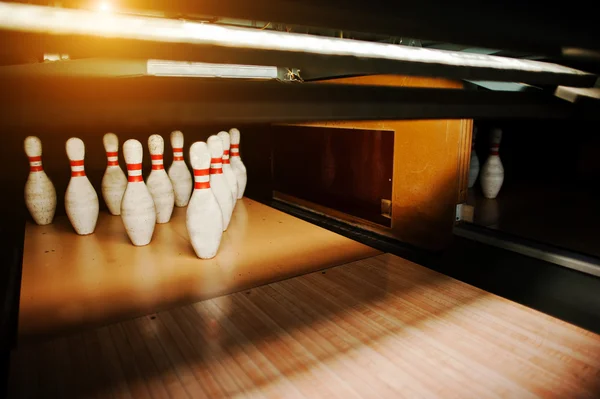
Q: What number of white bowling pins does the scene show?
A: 12